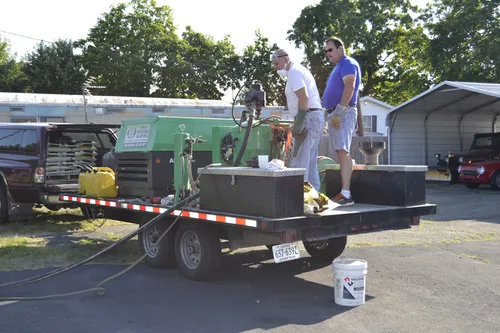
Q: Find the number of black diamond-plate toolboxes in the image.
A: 2